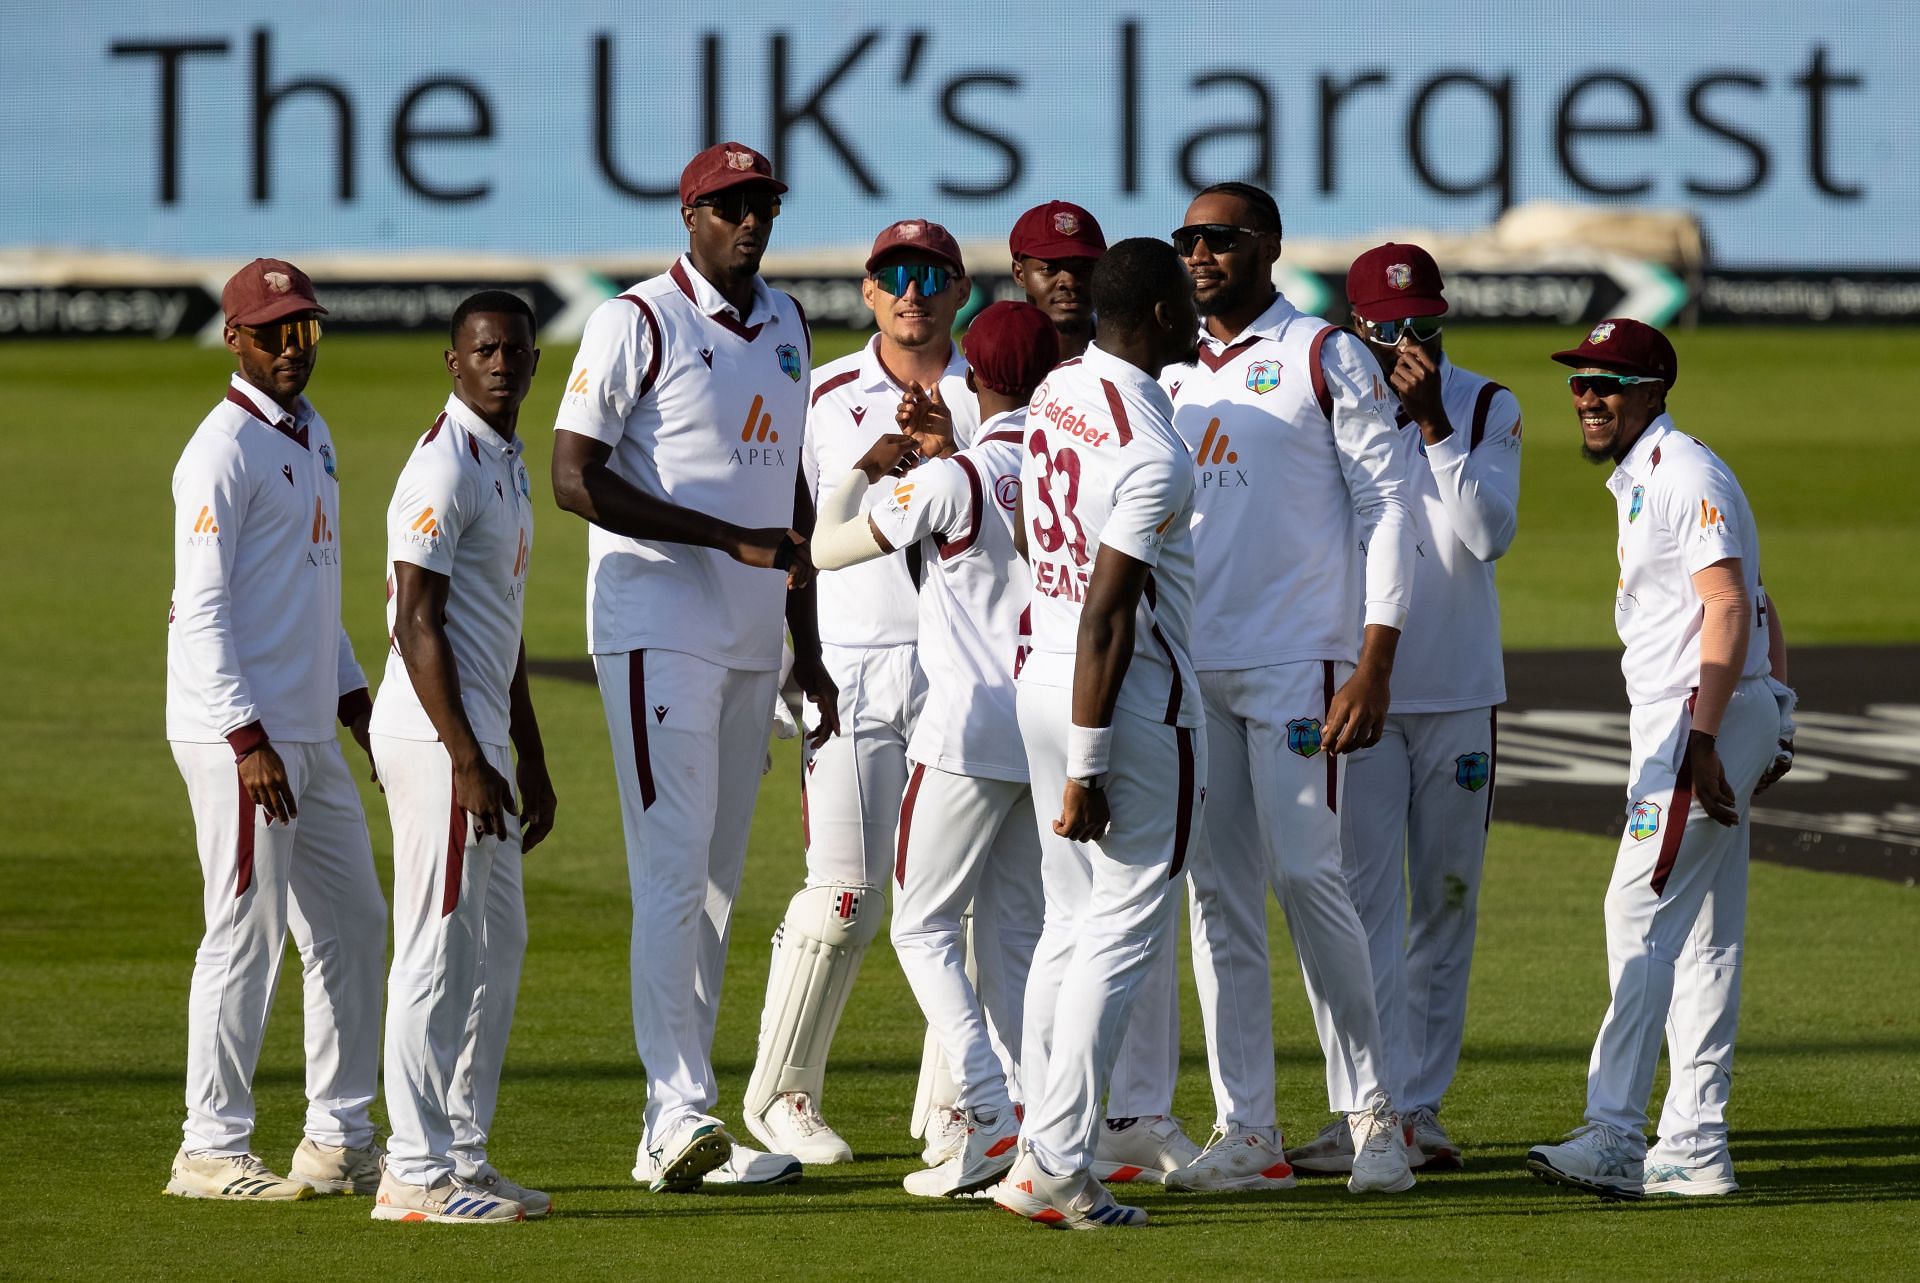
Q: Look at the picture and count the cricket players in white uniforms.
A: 10